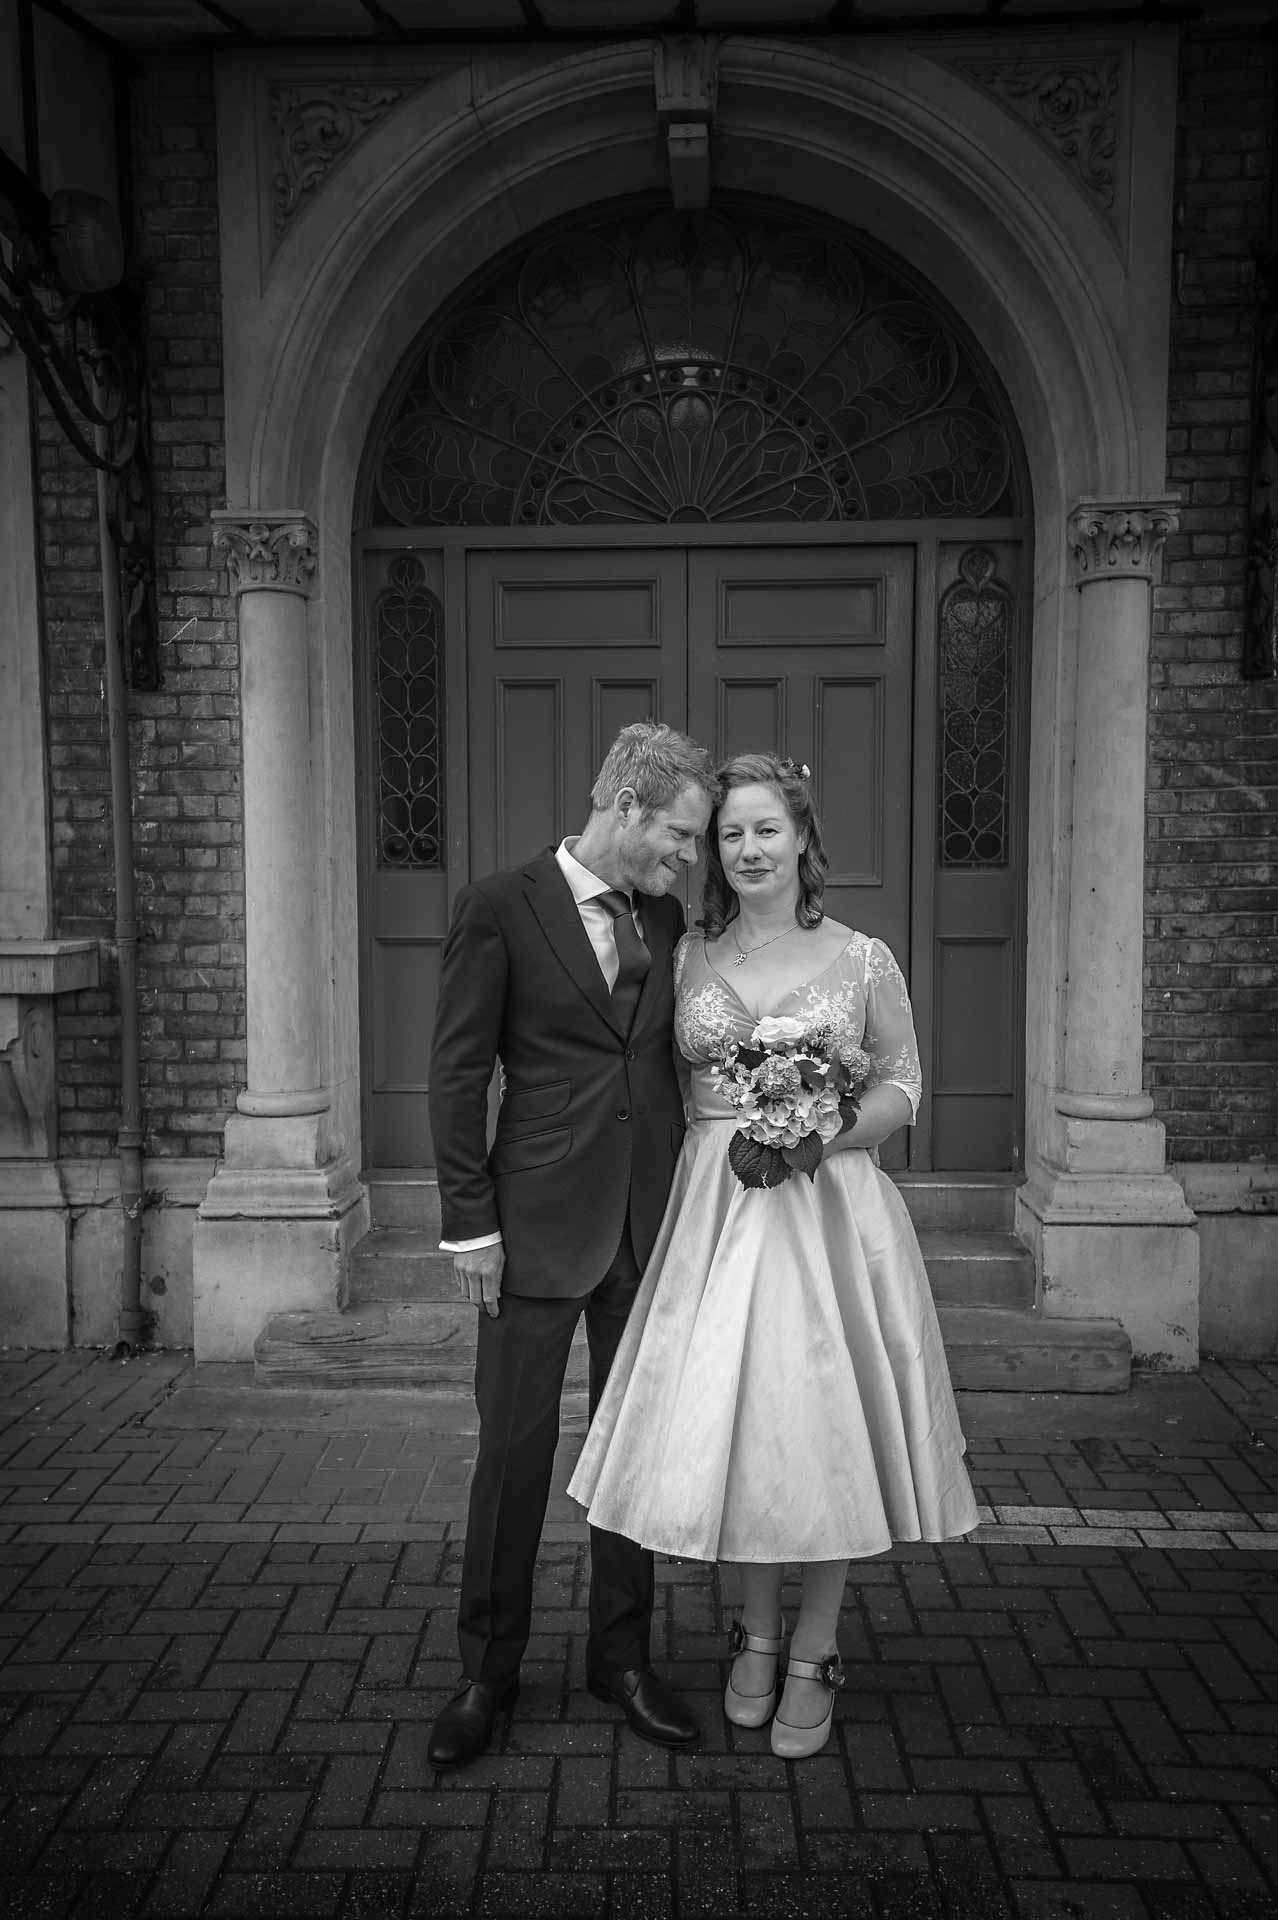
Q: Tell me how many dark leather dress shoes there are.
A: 2